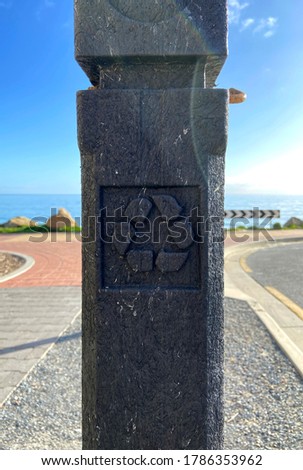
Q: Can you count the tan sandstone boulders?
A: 2